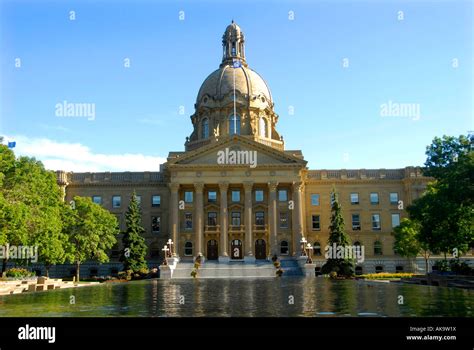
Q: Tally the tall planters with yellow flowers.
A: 6